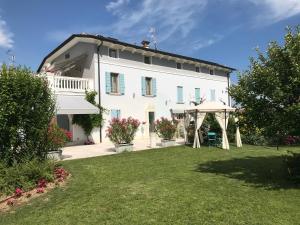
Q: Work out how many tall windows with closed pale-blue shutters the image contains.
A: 3